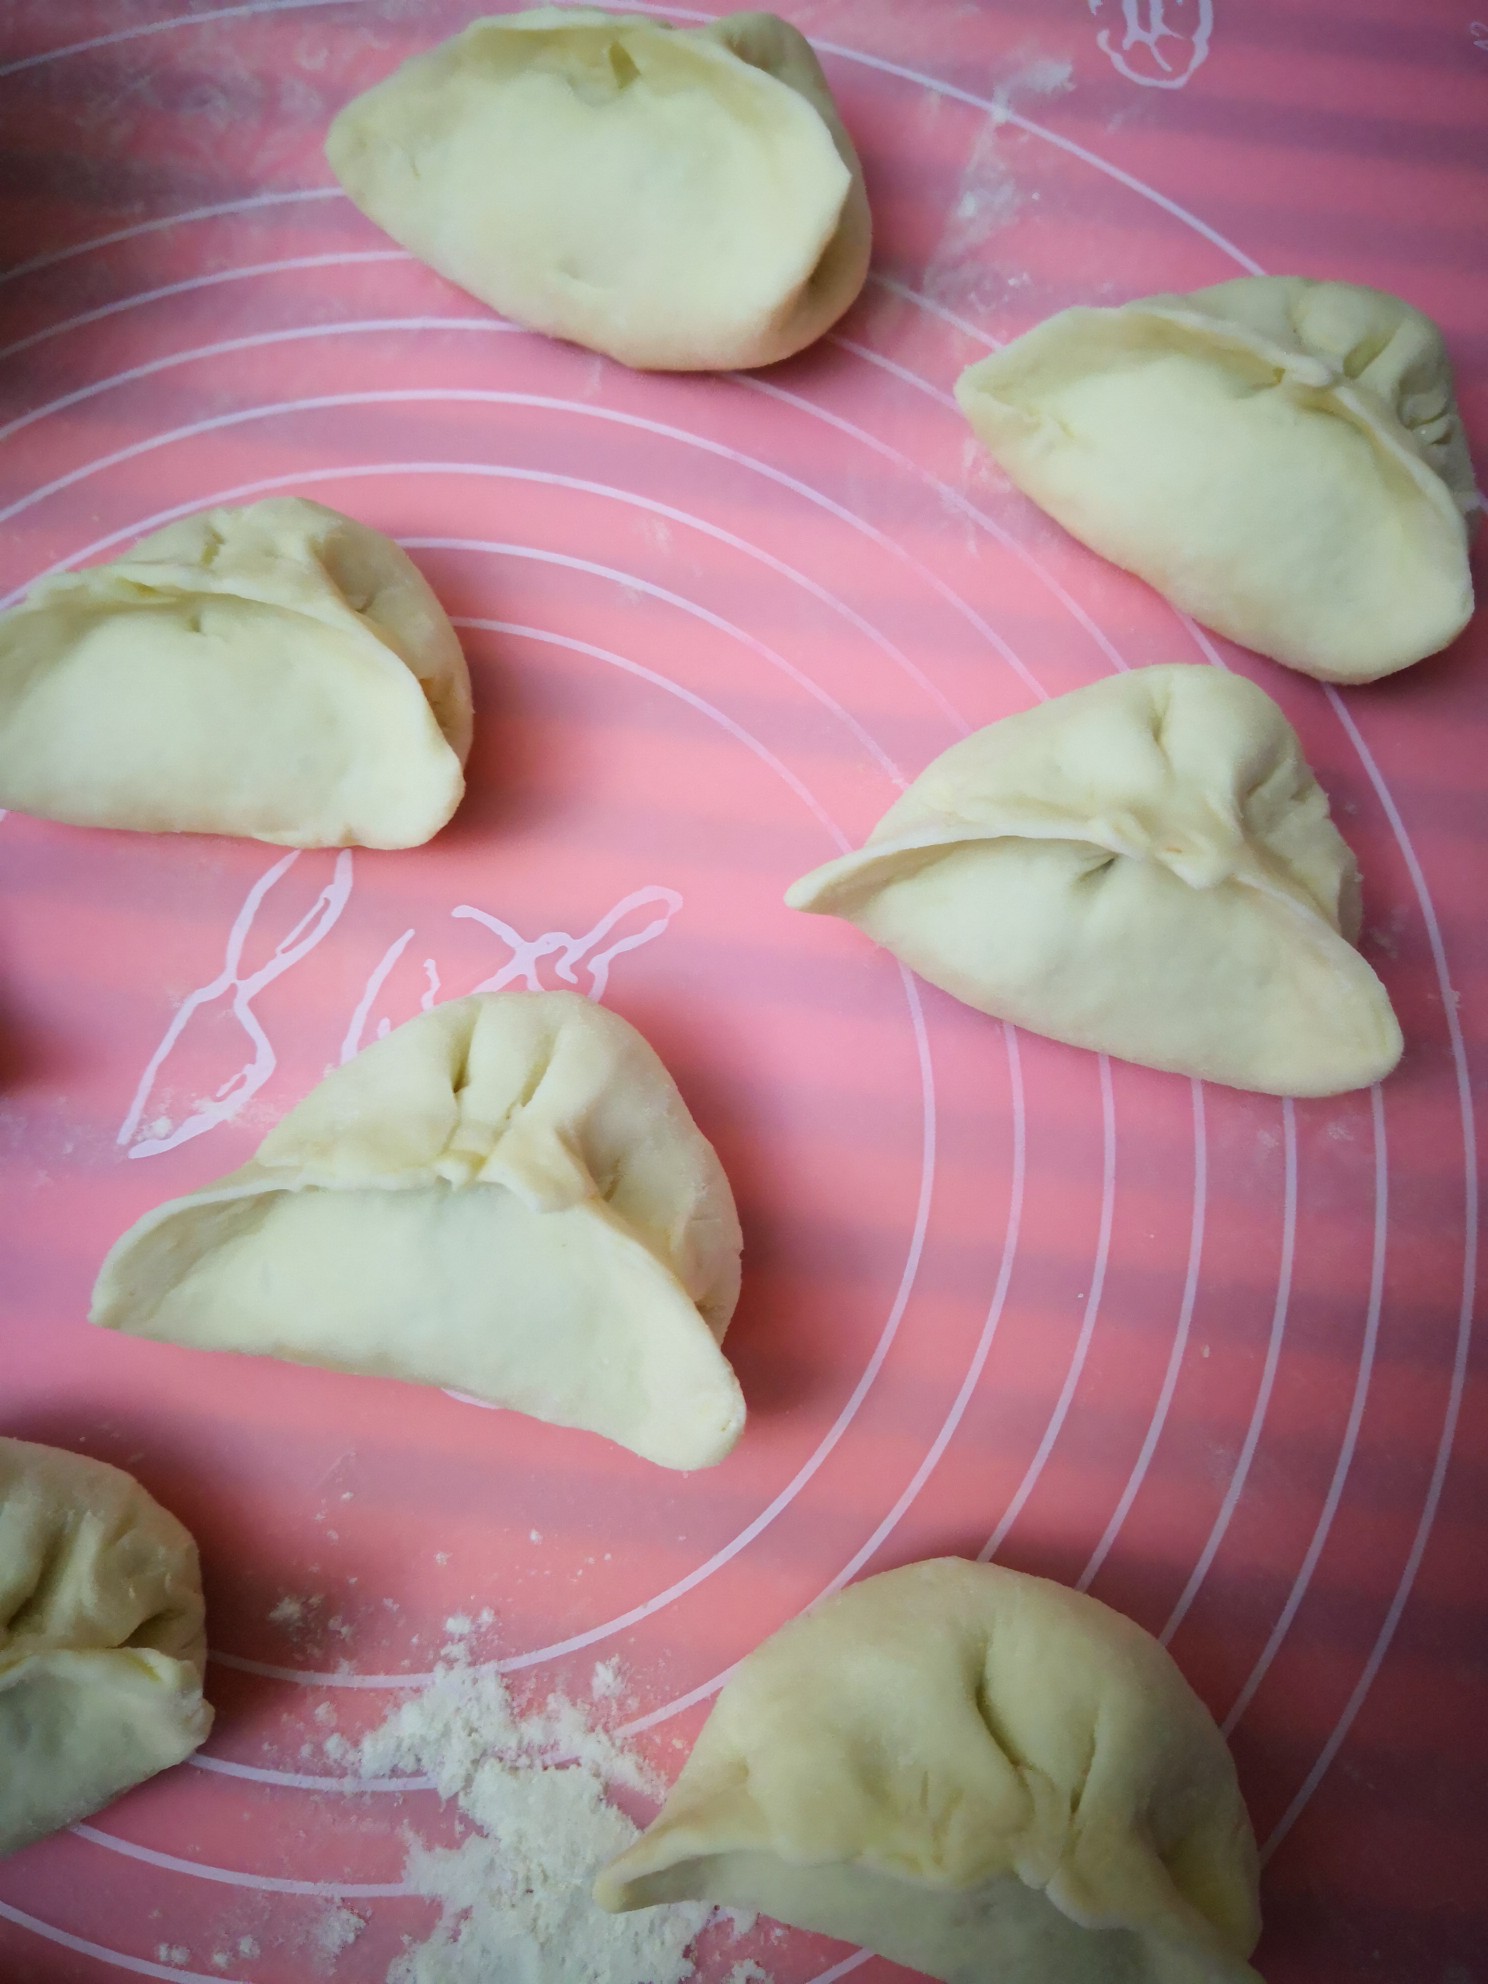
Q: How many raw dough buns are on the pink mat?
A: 7